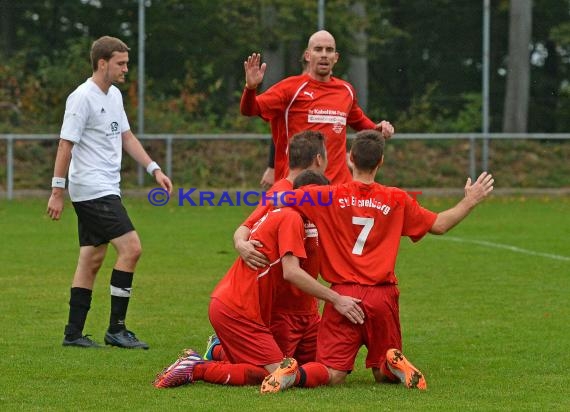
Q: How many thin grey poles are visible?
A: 3